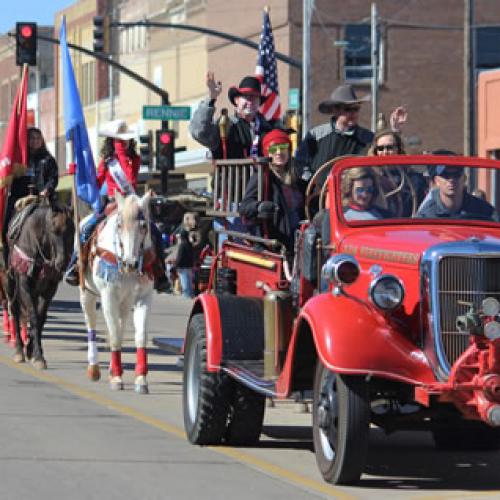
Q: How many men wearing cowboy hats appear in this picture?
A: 2